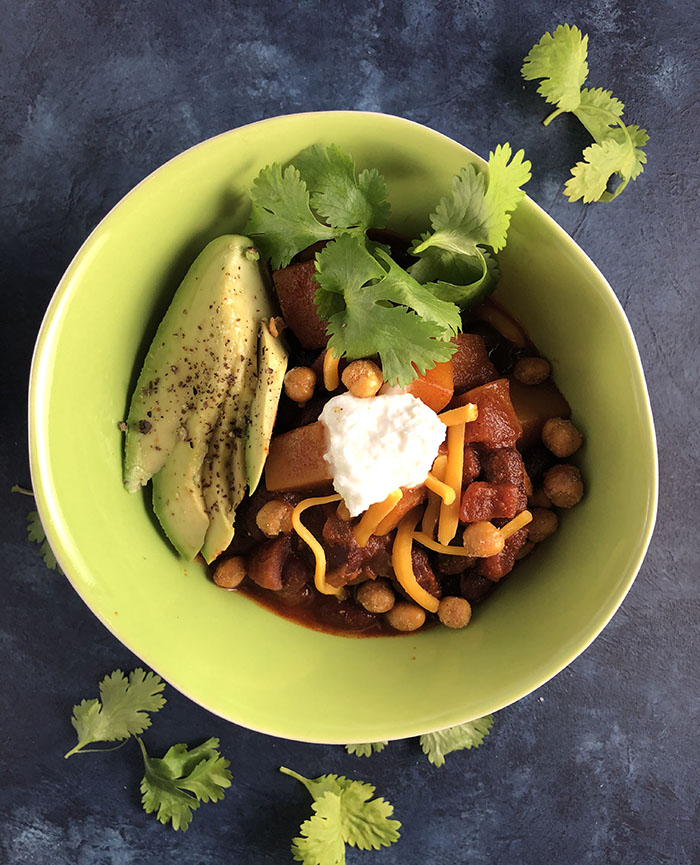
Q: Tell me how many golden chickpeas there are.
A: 12